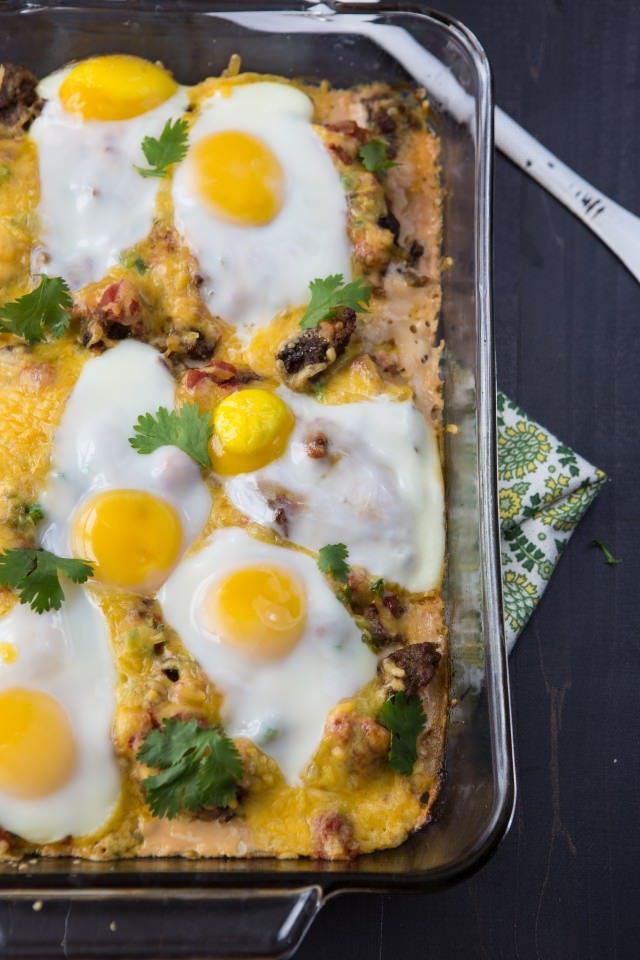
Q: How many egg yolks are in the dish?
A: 6